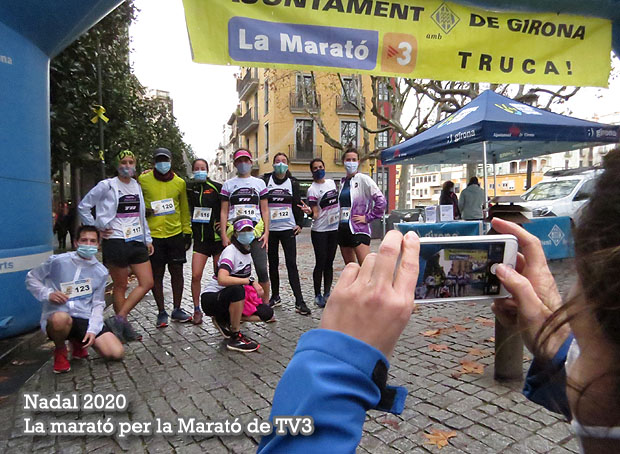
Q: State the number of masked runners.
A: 9